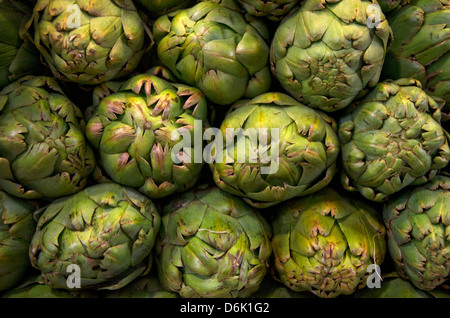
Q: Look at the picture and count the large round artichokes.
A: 11